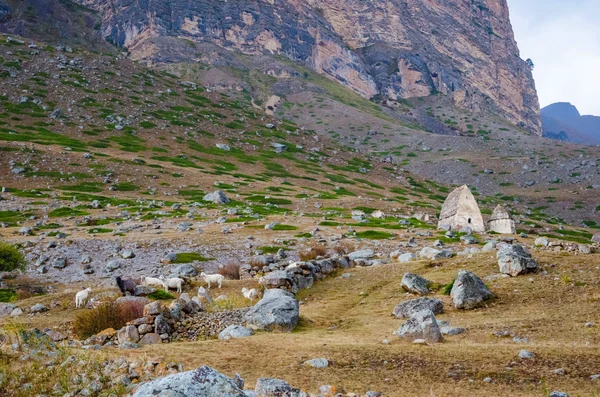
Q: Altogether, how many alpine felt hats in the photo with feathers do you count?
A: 0